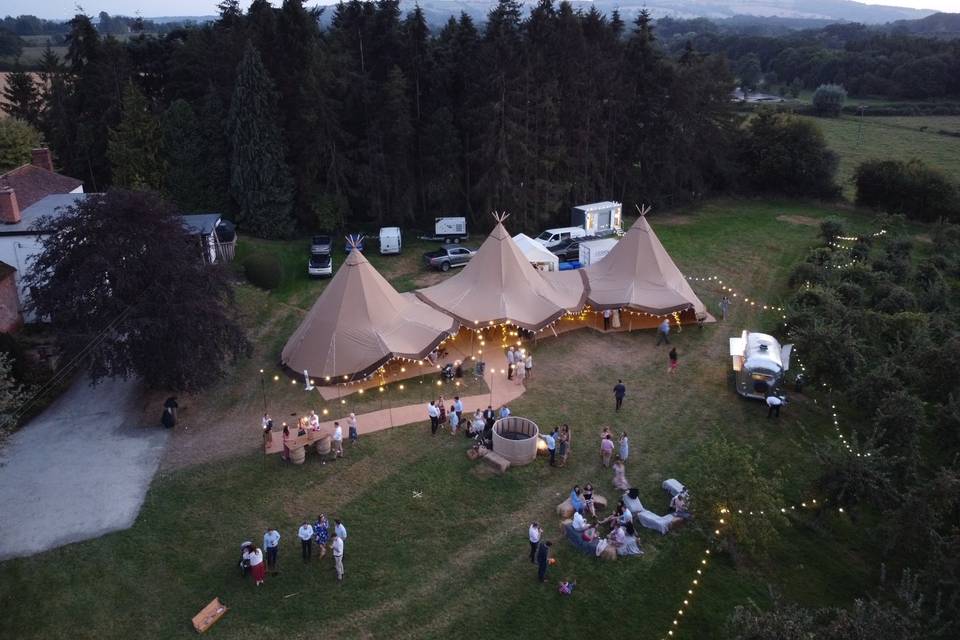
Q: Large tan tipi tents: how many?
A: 3